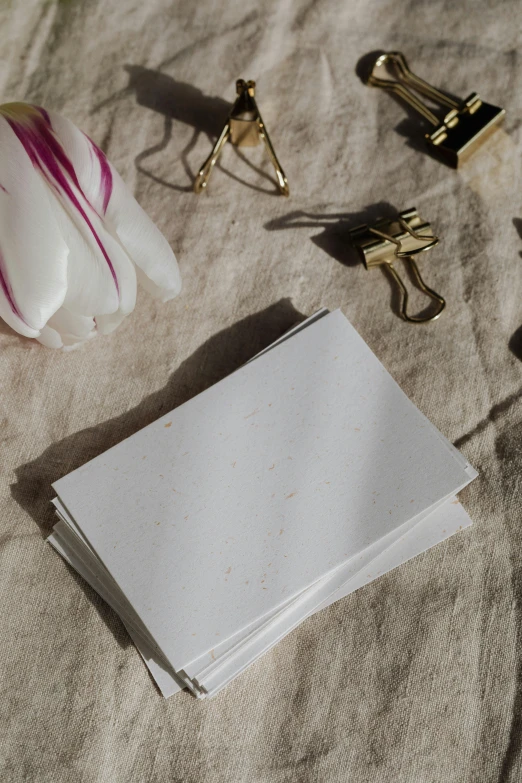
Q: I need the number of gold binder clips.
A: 3